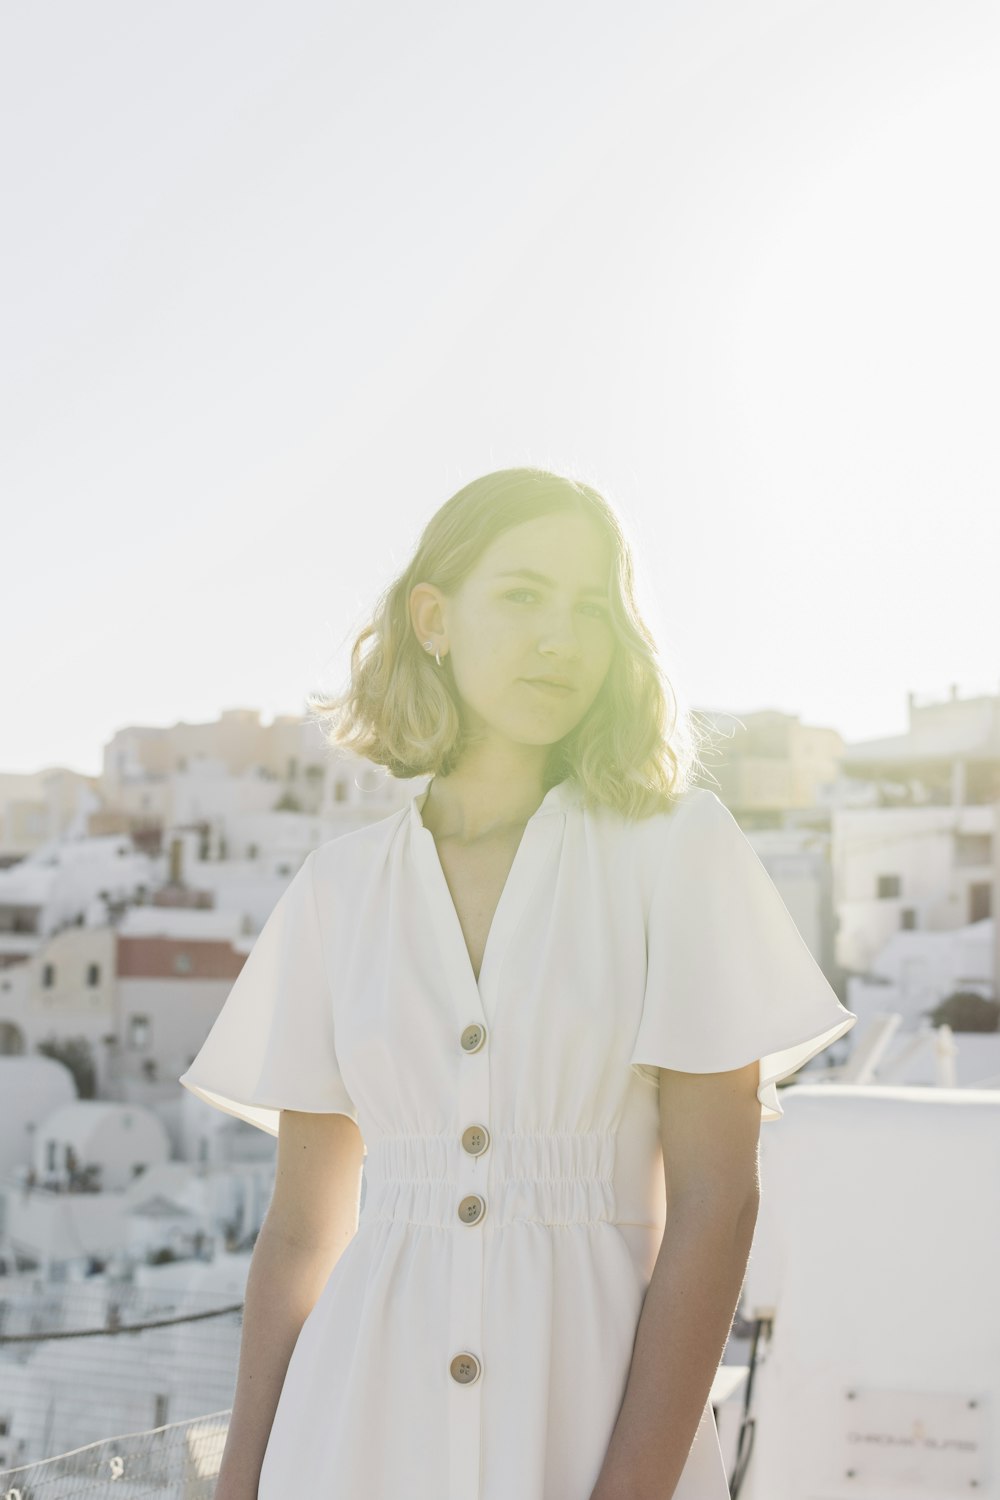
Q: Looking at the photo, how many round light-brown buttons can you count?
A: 4